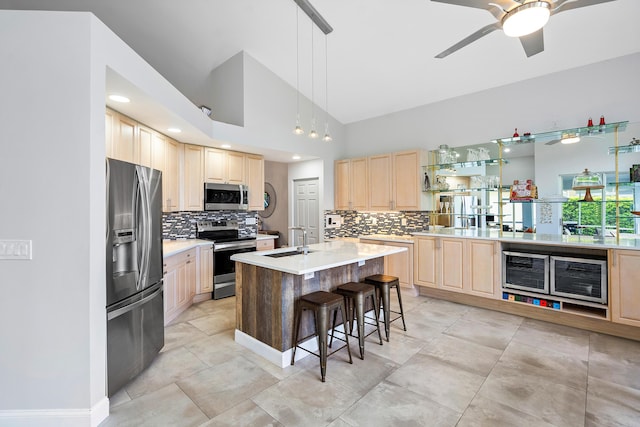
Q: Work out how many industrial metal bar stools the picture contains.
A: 3